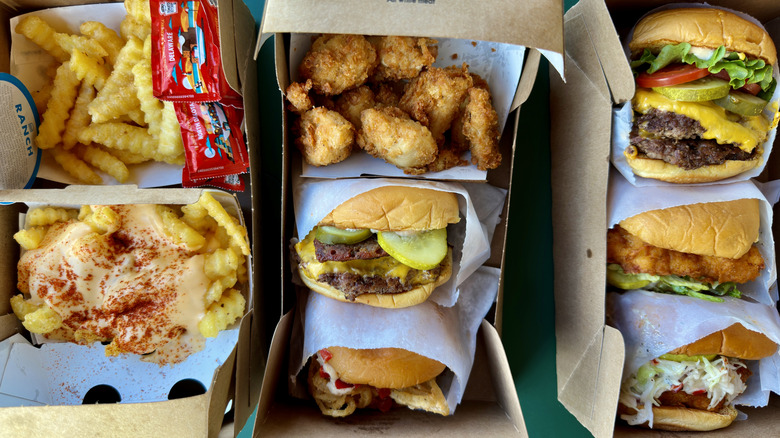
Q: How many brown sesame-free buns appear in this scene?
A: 5